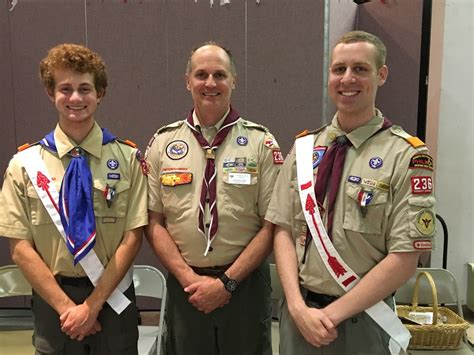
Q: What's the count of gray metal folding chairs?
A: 4